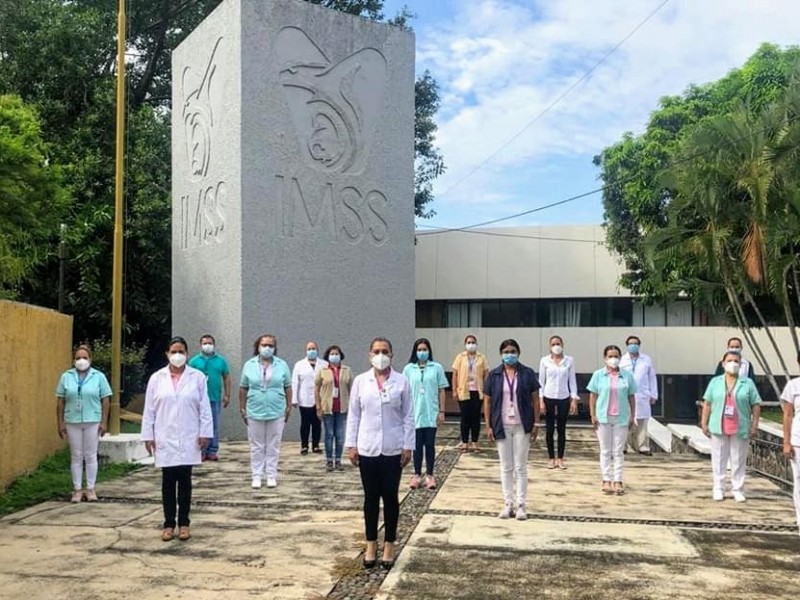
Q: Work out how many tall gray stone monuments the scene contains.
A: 1